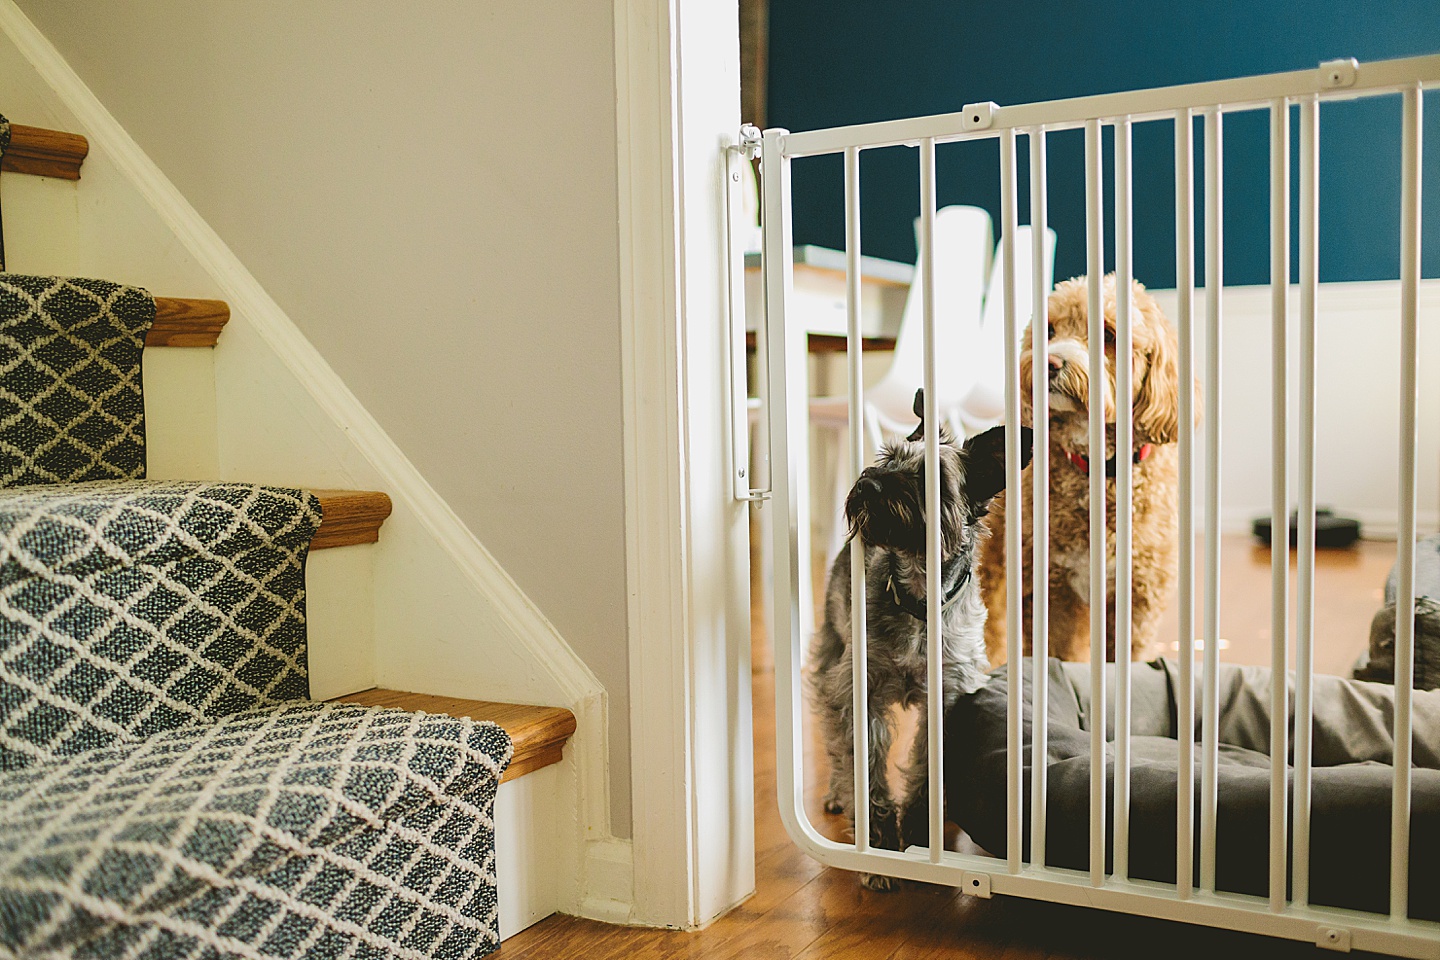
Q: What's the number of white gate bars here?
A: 11